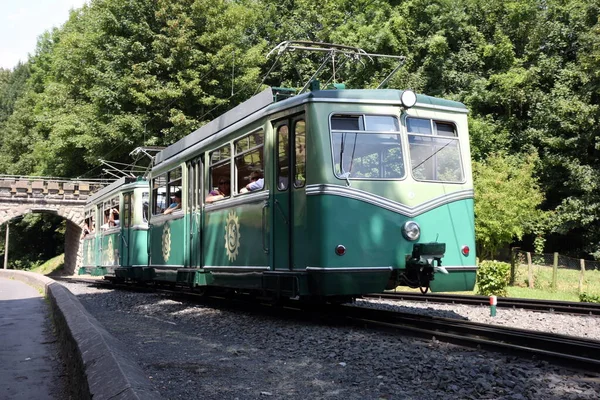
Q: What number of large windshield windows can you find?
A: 2